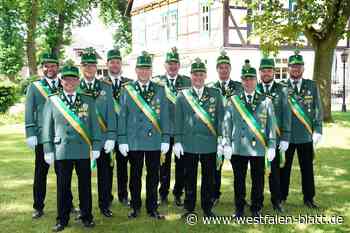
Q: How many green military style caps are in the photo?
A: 11